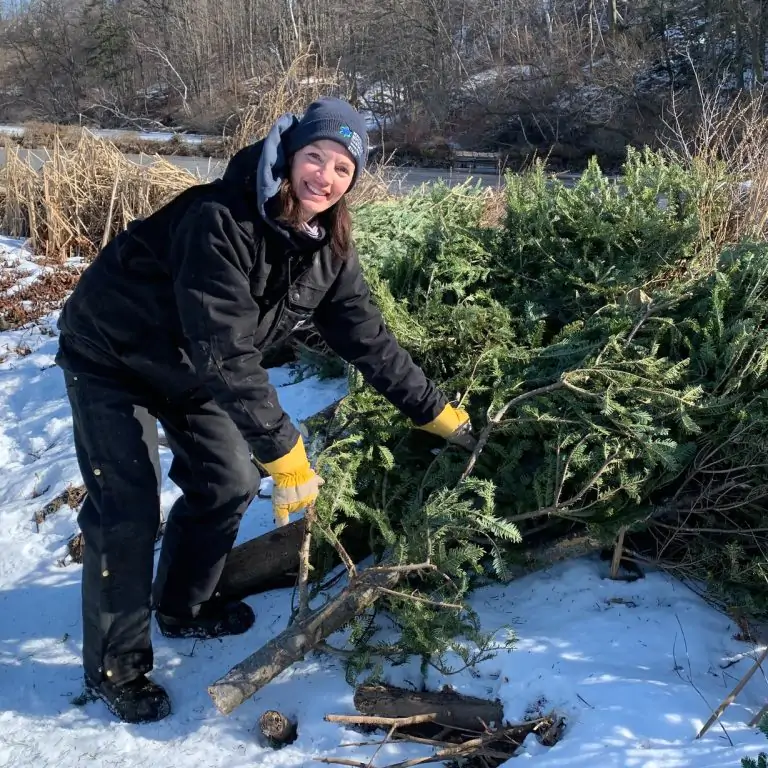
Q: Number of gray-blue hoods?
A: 1